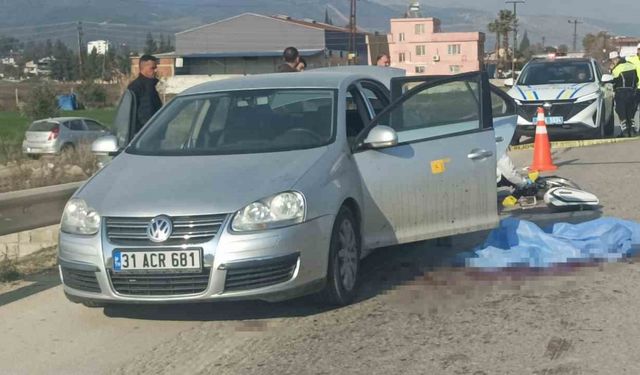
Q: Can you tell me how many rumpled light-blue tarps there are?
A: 1